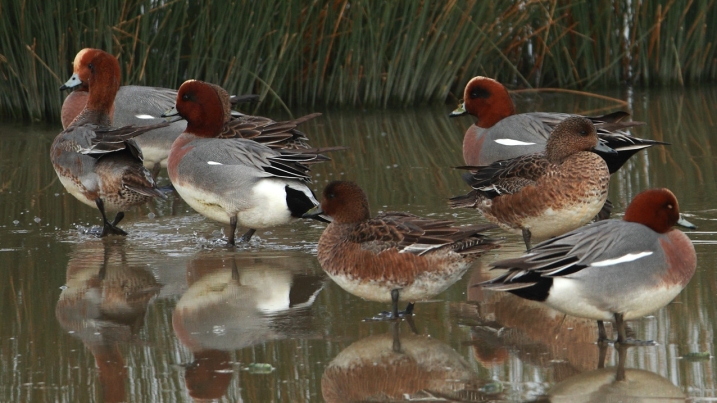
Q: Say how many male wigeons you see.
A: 5